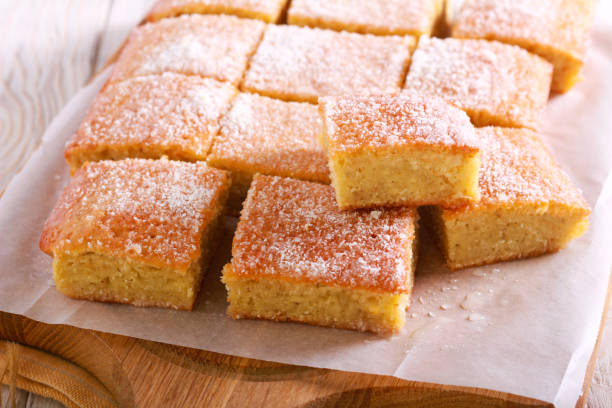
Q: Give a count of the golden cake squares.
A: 12